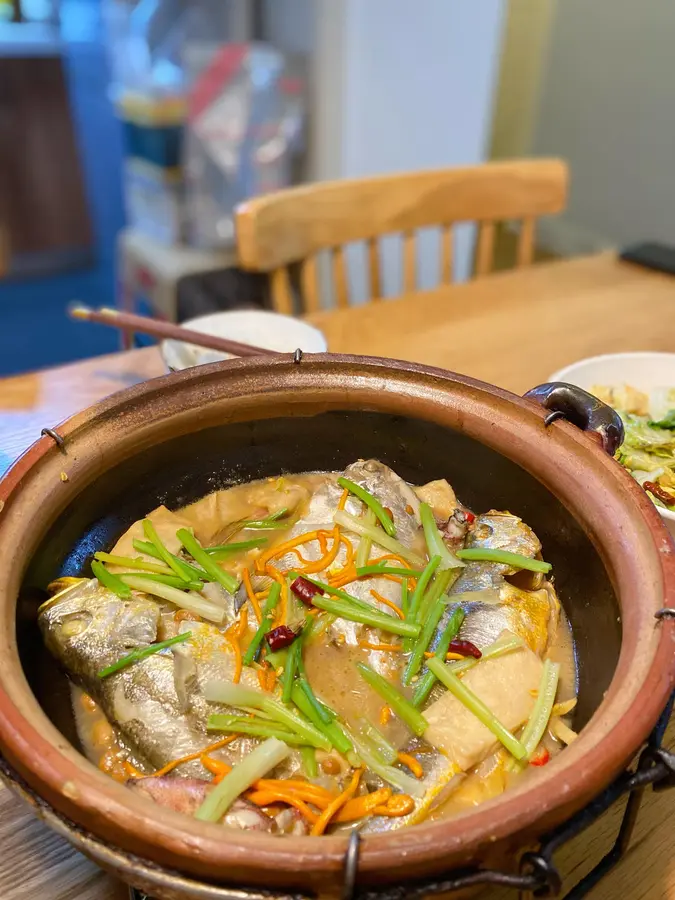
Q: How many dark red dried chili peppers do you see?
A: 3